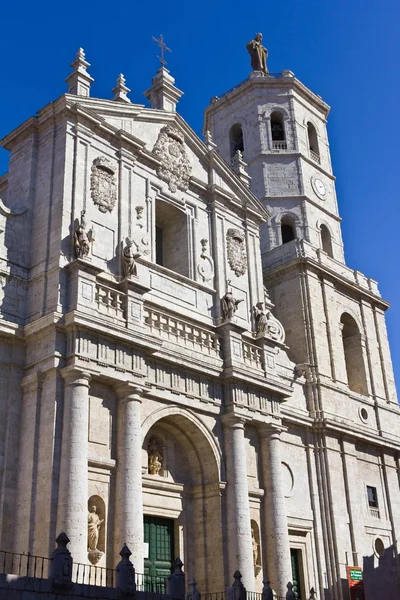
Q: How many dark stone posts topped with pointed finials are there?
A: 8